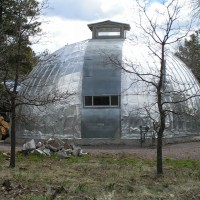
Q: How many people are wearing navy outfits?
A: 0